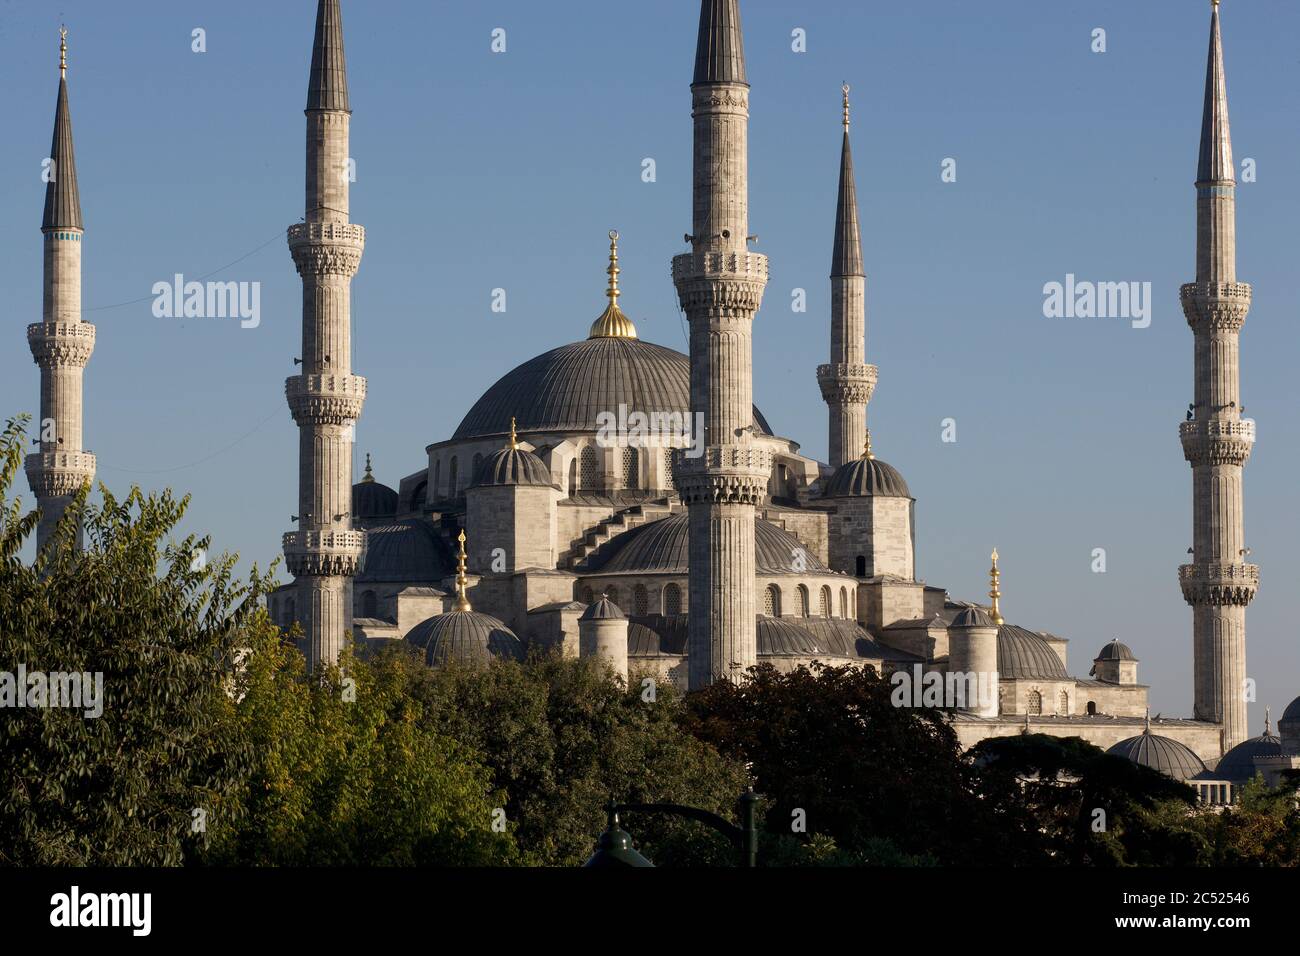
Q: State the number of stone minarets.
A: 5